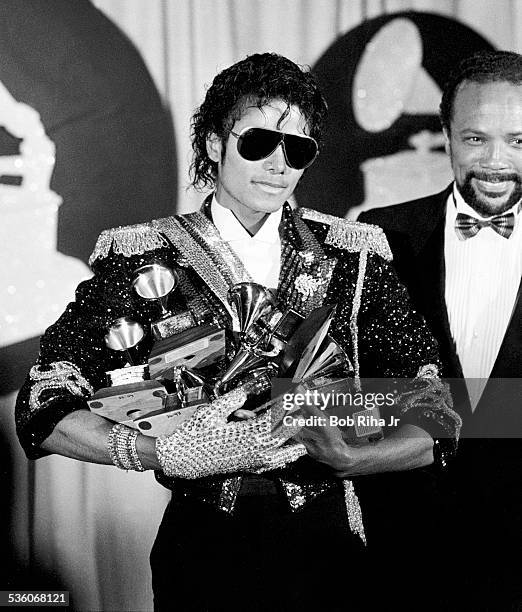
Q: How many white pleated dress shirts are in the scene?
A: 1